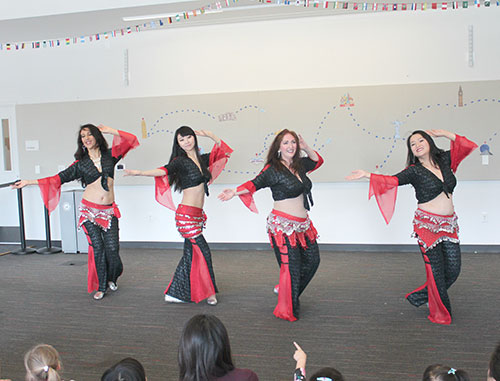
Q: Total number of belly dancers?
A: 4